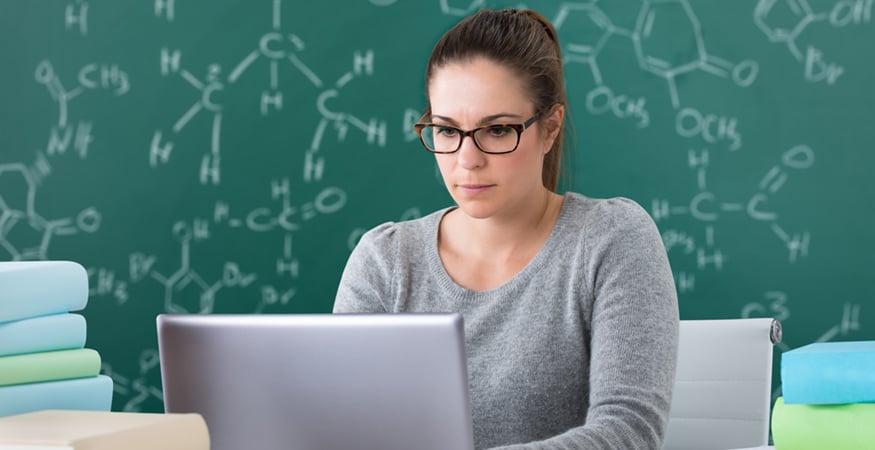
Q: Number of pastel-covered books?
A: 7